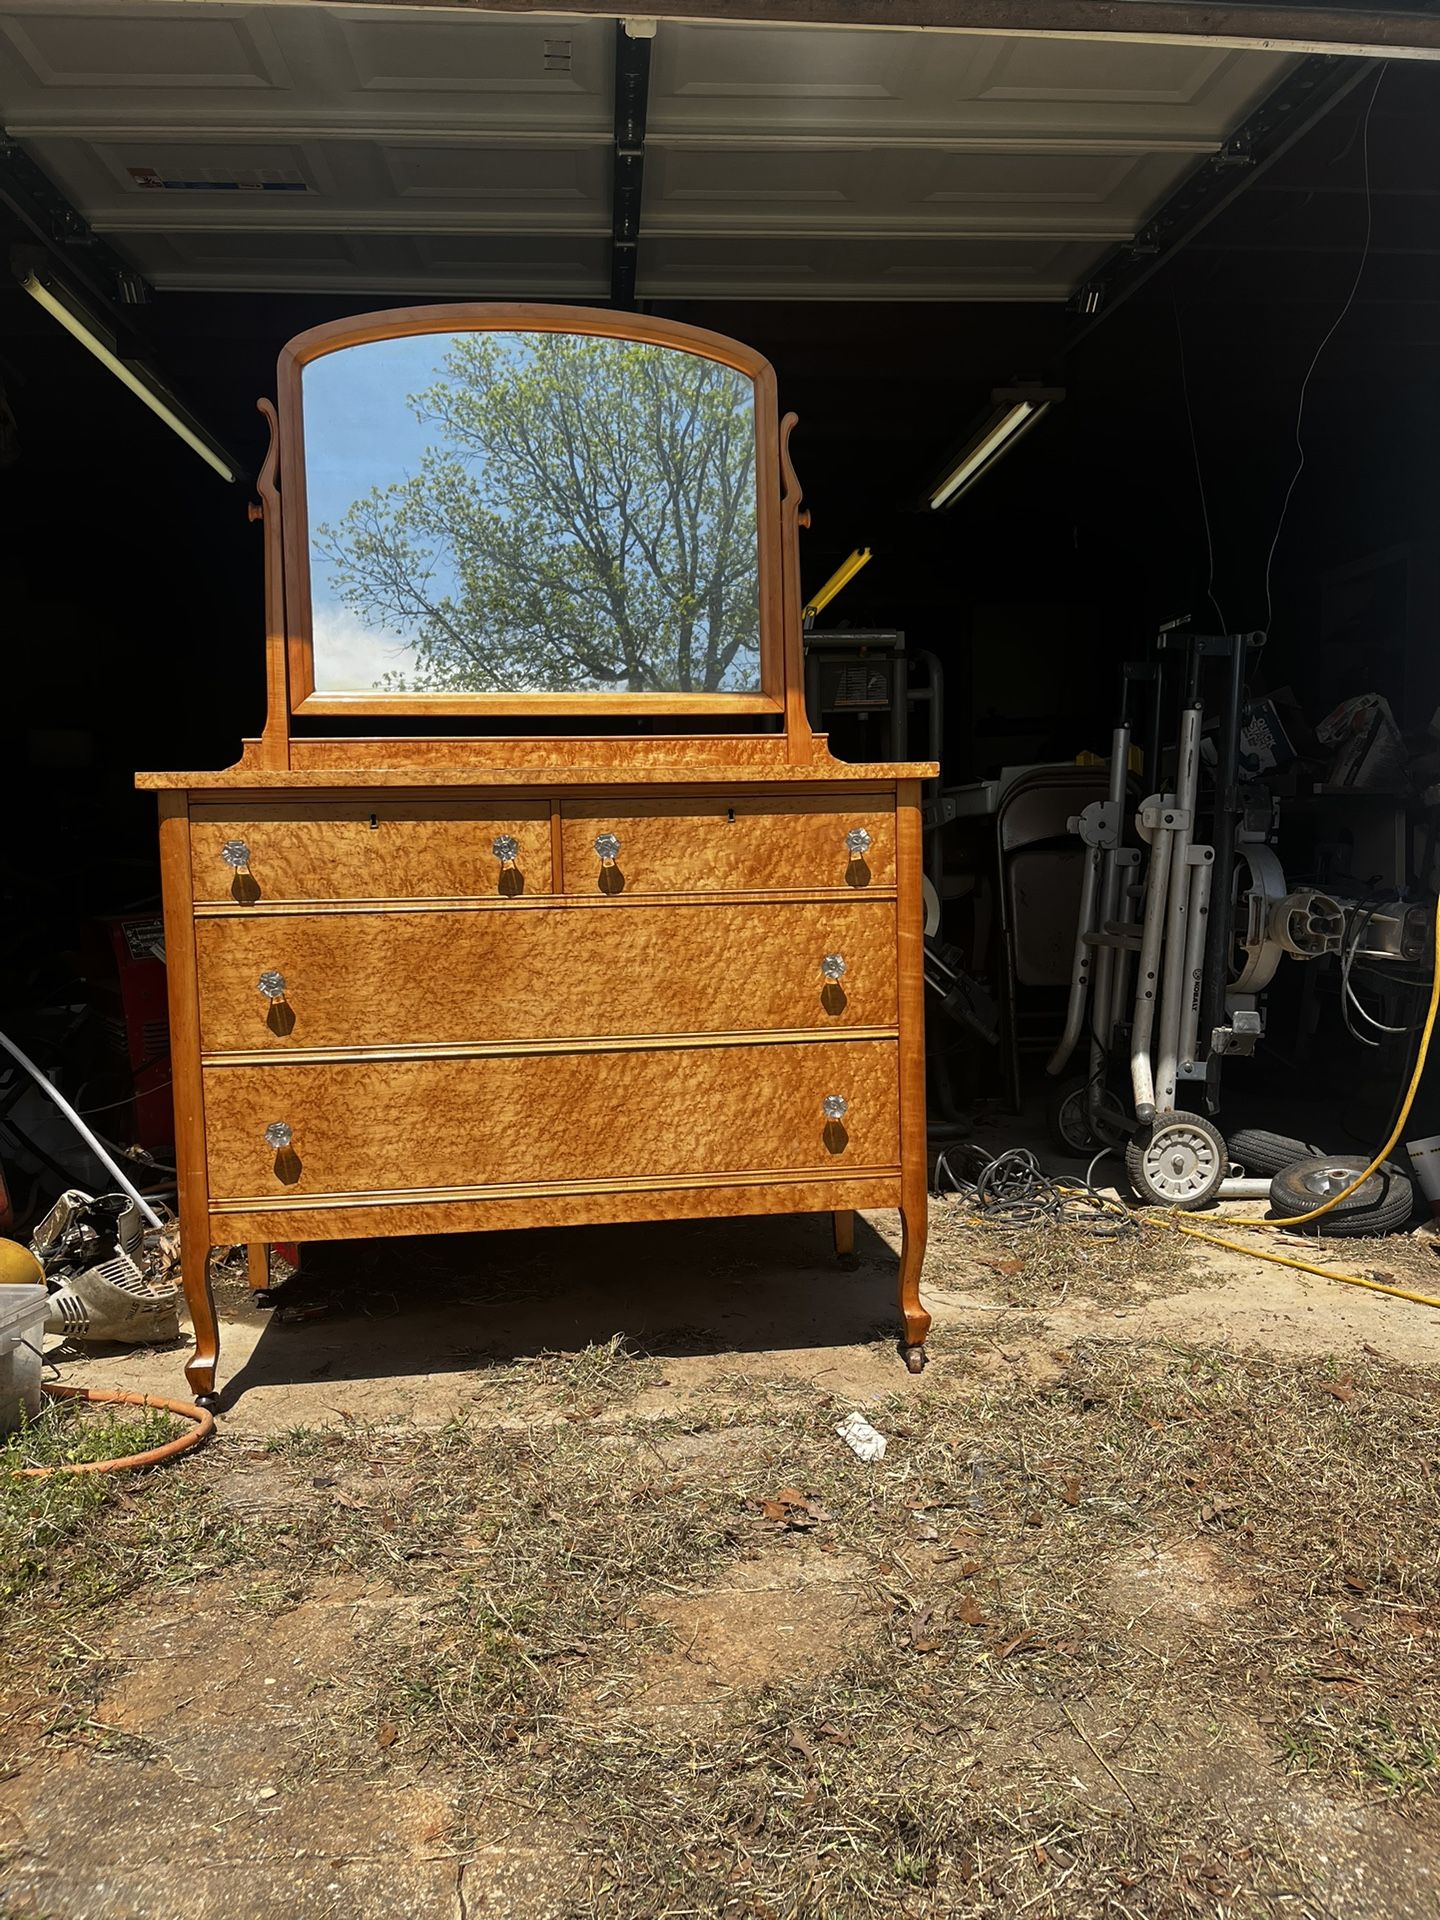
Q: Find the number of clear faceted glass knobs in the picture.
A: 8